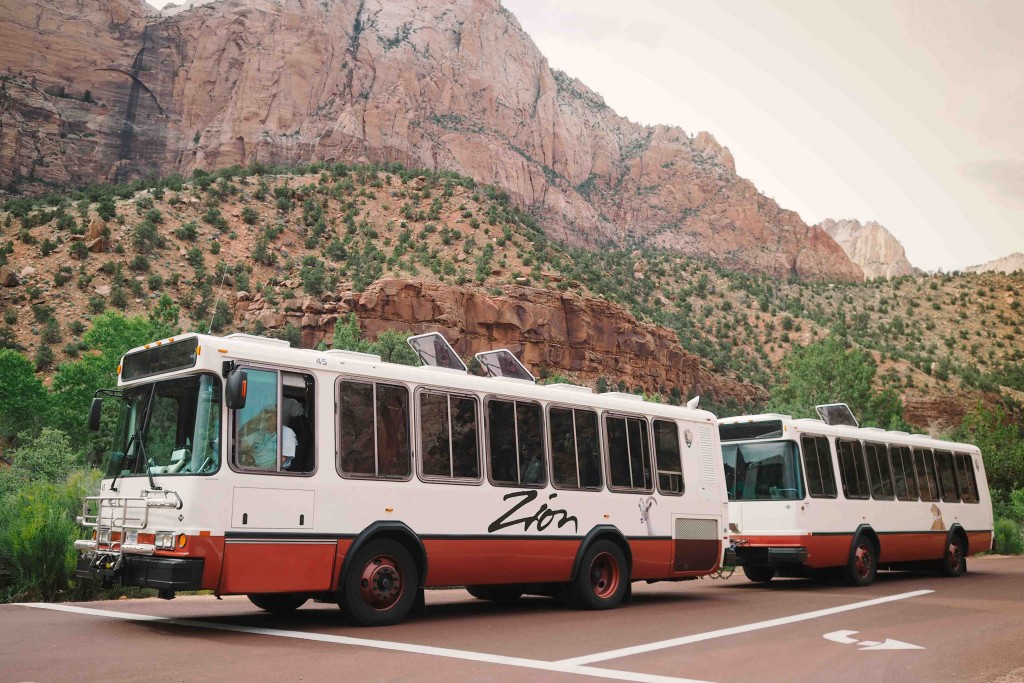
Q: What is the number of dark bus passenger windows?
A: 13